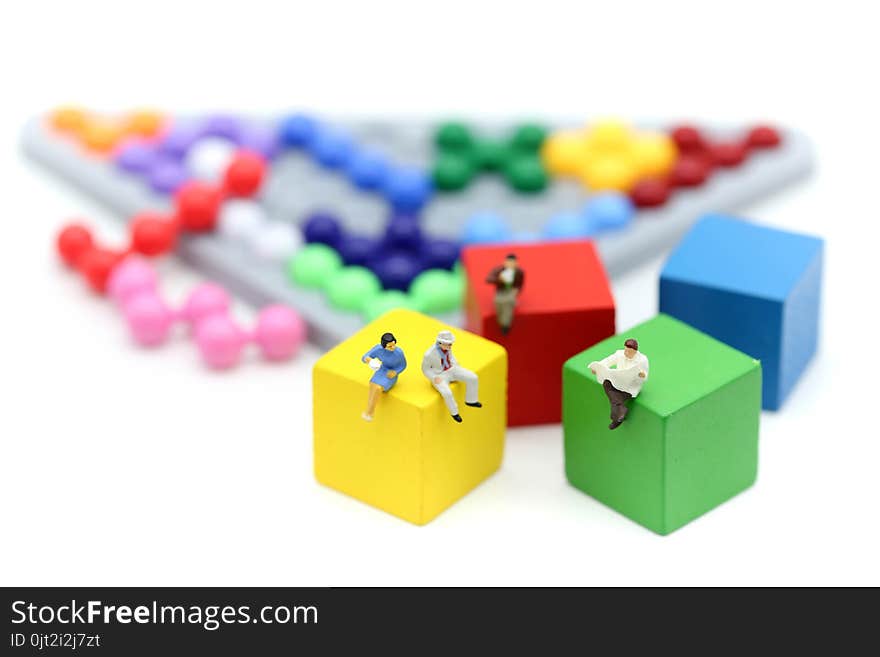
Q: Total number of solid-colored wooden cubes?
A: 4